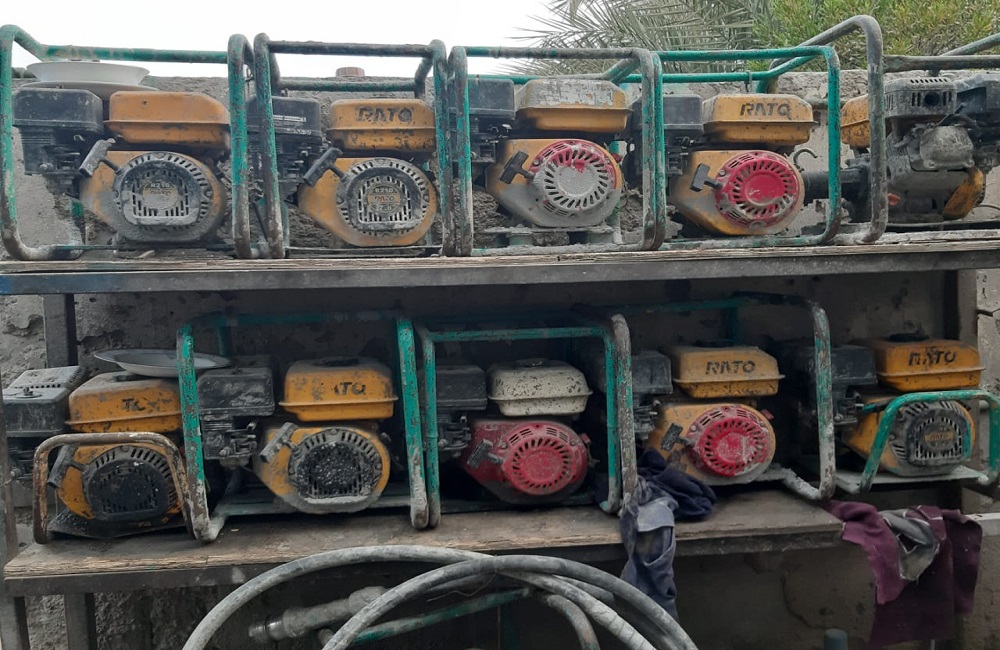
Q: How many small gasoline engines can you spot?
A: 10